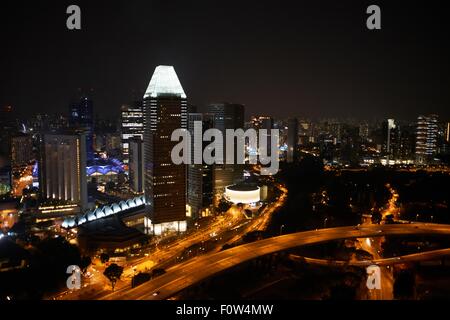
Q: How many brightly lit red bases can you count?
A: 0